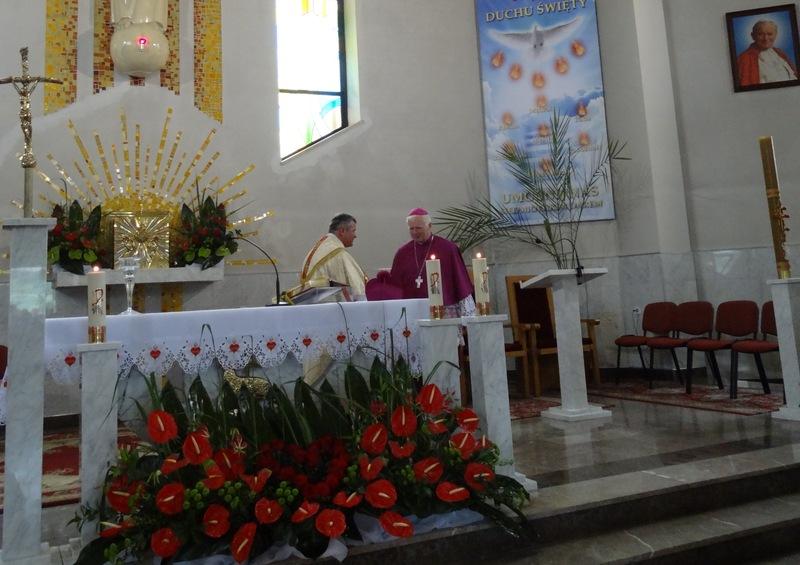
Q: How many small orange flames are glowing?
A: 12